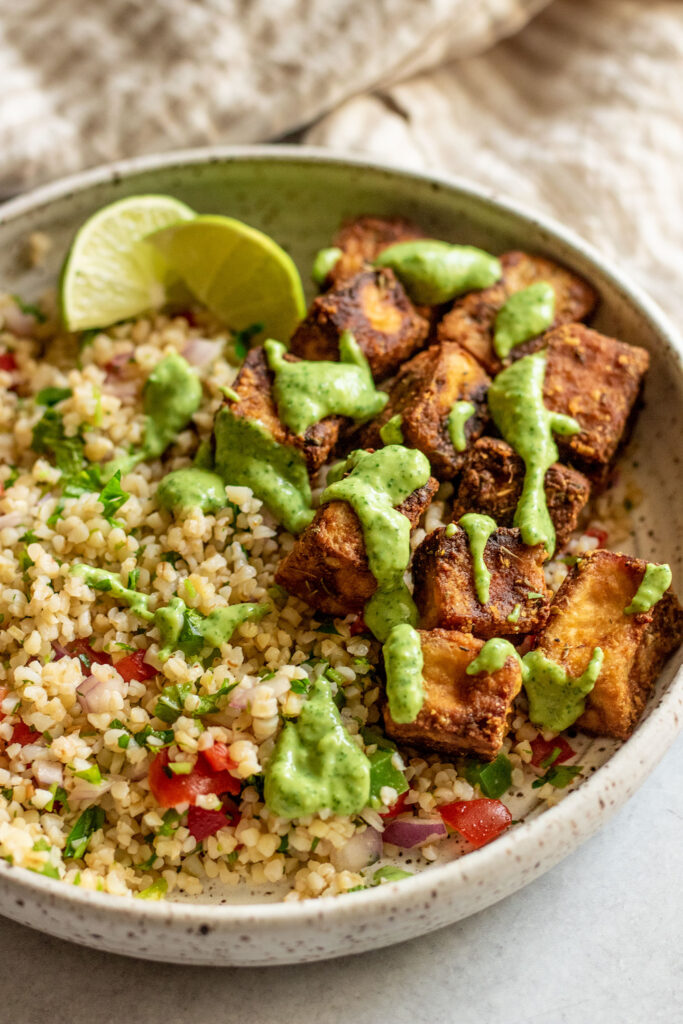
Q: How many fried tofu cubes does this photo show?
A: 11